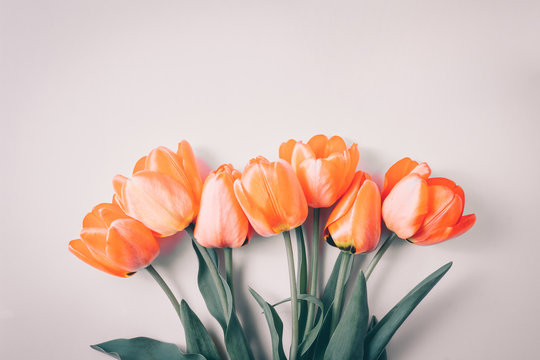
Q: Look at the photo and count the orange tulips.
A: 7